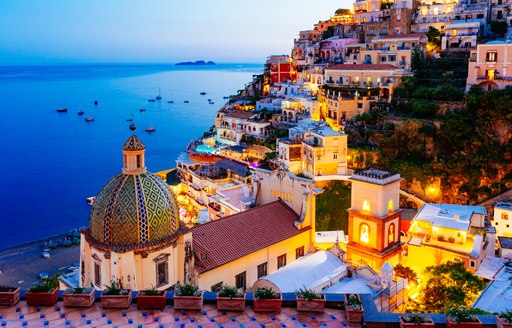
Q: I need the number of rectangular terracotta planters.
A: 13